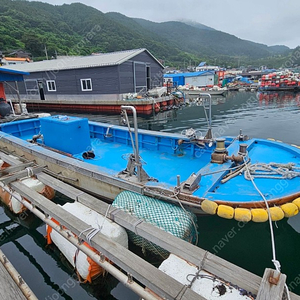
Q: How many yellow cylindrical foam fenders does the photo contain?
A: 7